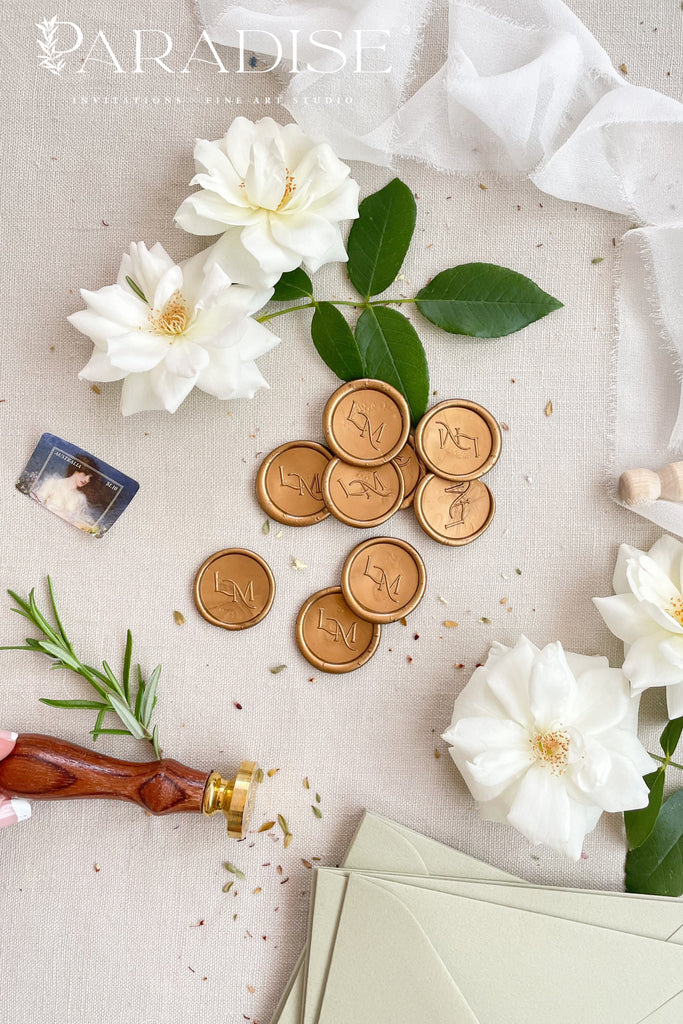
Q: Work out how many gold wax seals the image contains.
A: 9